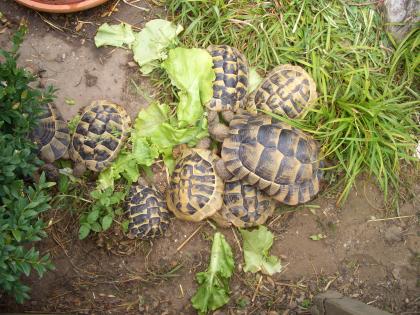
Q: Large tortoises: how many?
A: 1